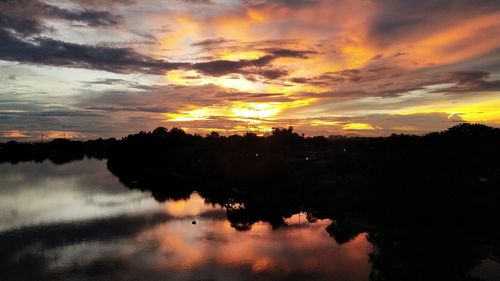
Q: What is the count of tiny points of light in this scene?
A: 3